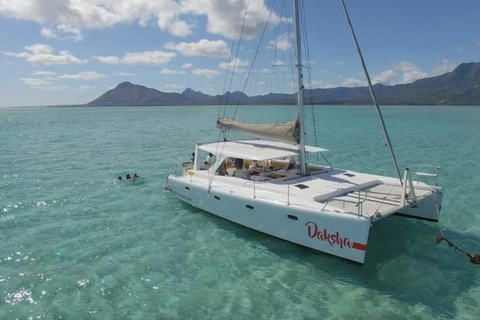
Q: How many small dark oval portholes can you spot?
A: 4